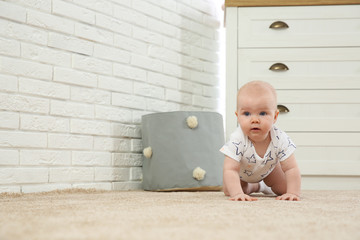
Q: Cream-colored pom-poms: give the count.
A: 3